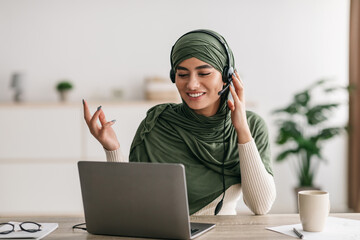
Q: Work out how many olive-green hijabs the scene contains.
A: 1